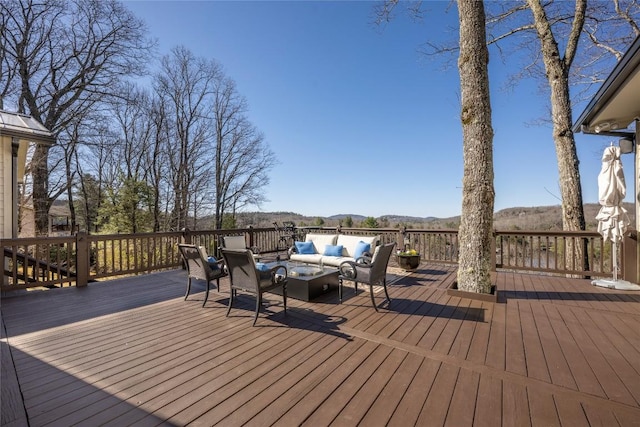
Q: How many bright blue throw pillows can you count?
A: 5